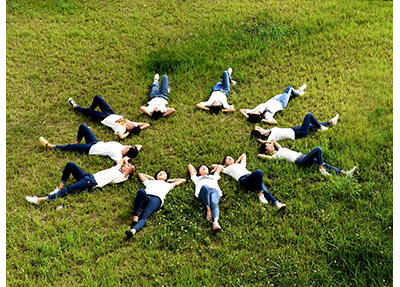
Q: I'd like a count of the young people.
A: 11